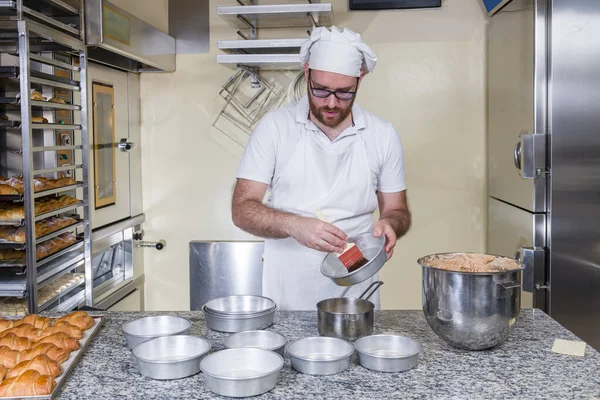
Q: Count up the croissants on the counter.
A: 12